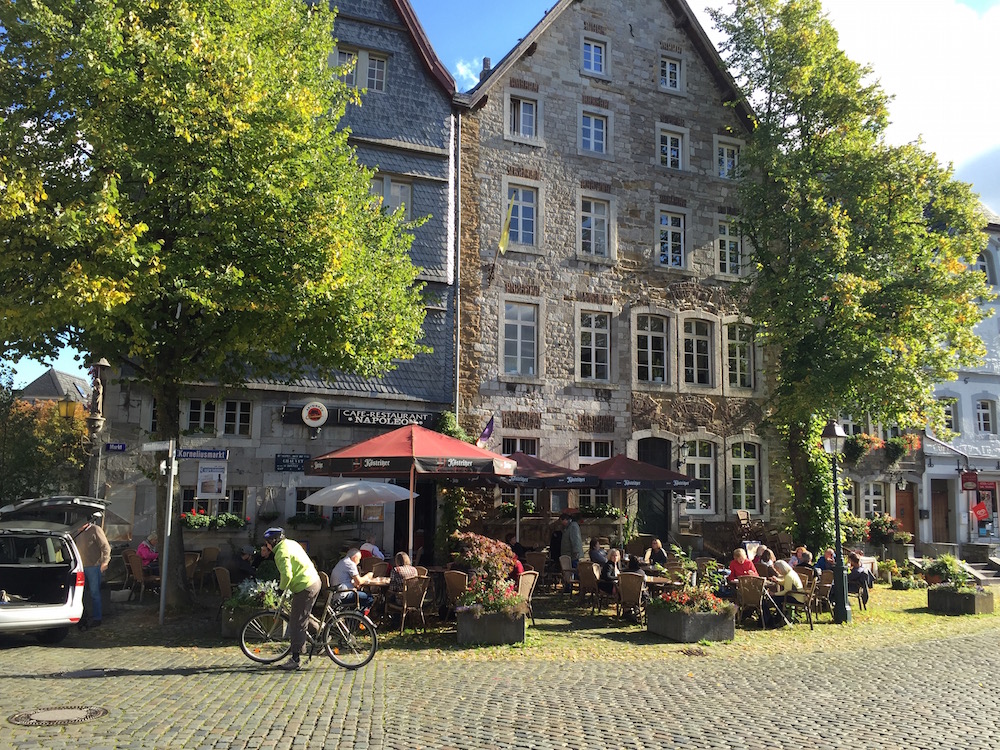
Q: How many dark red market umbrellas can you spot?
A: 3